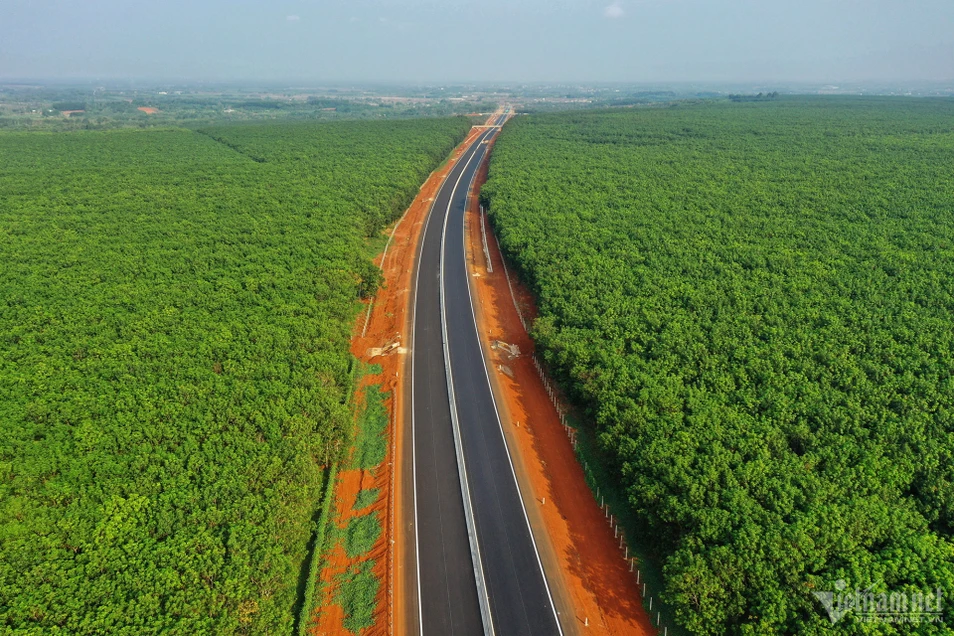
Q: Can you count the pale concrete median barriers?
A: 1